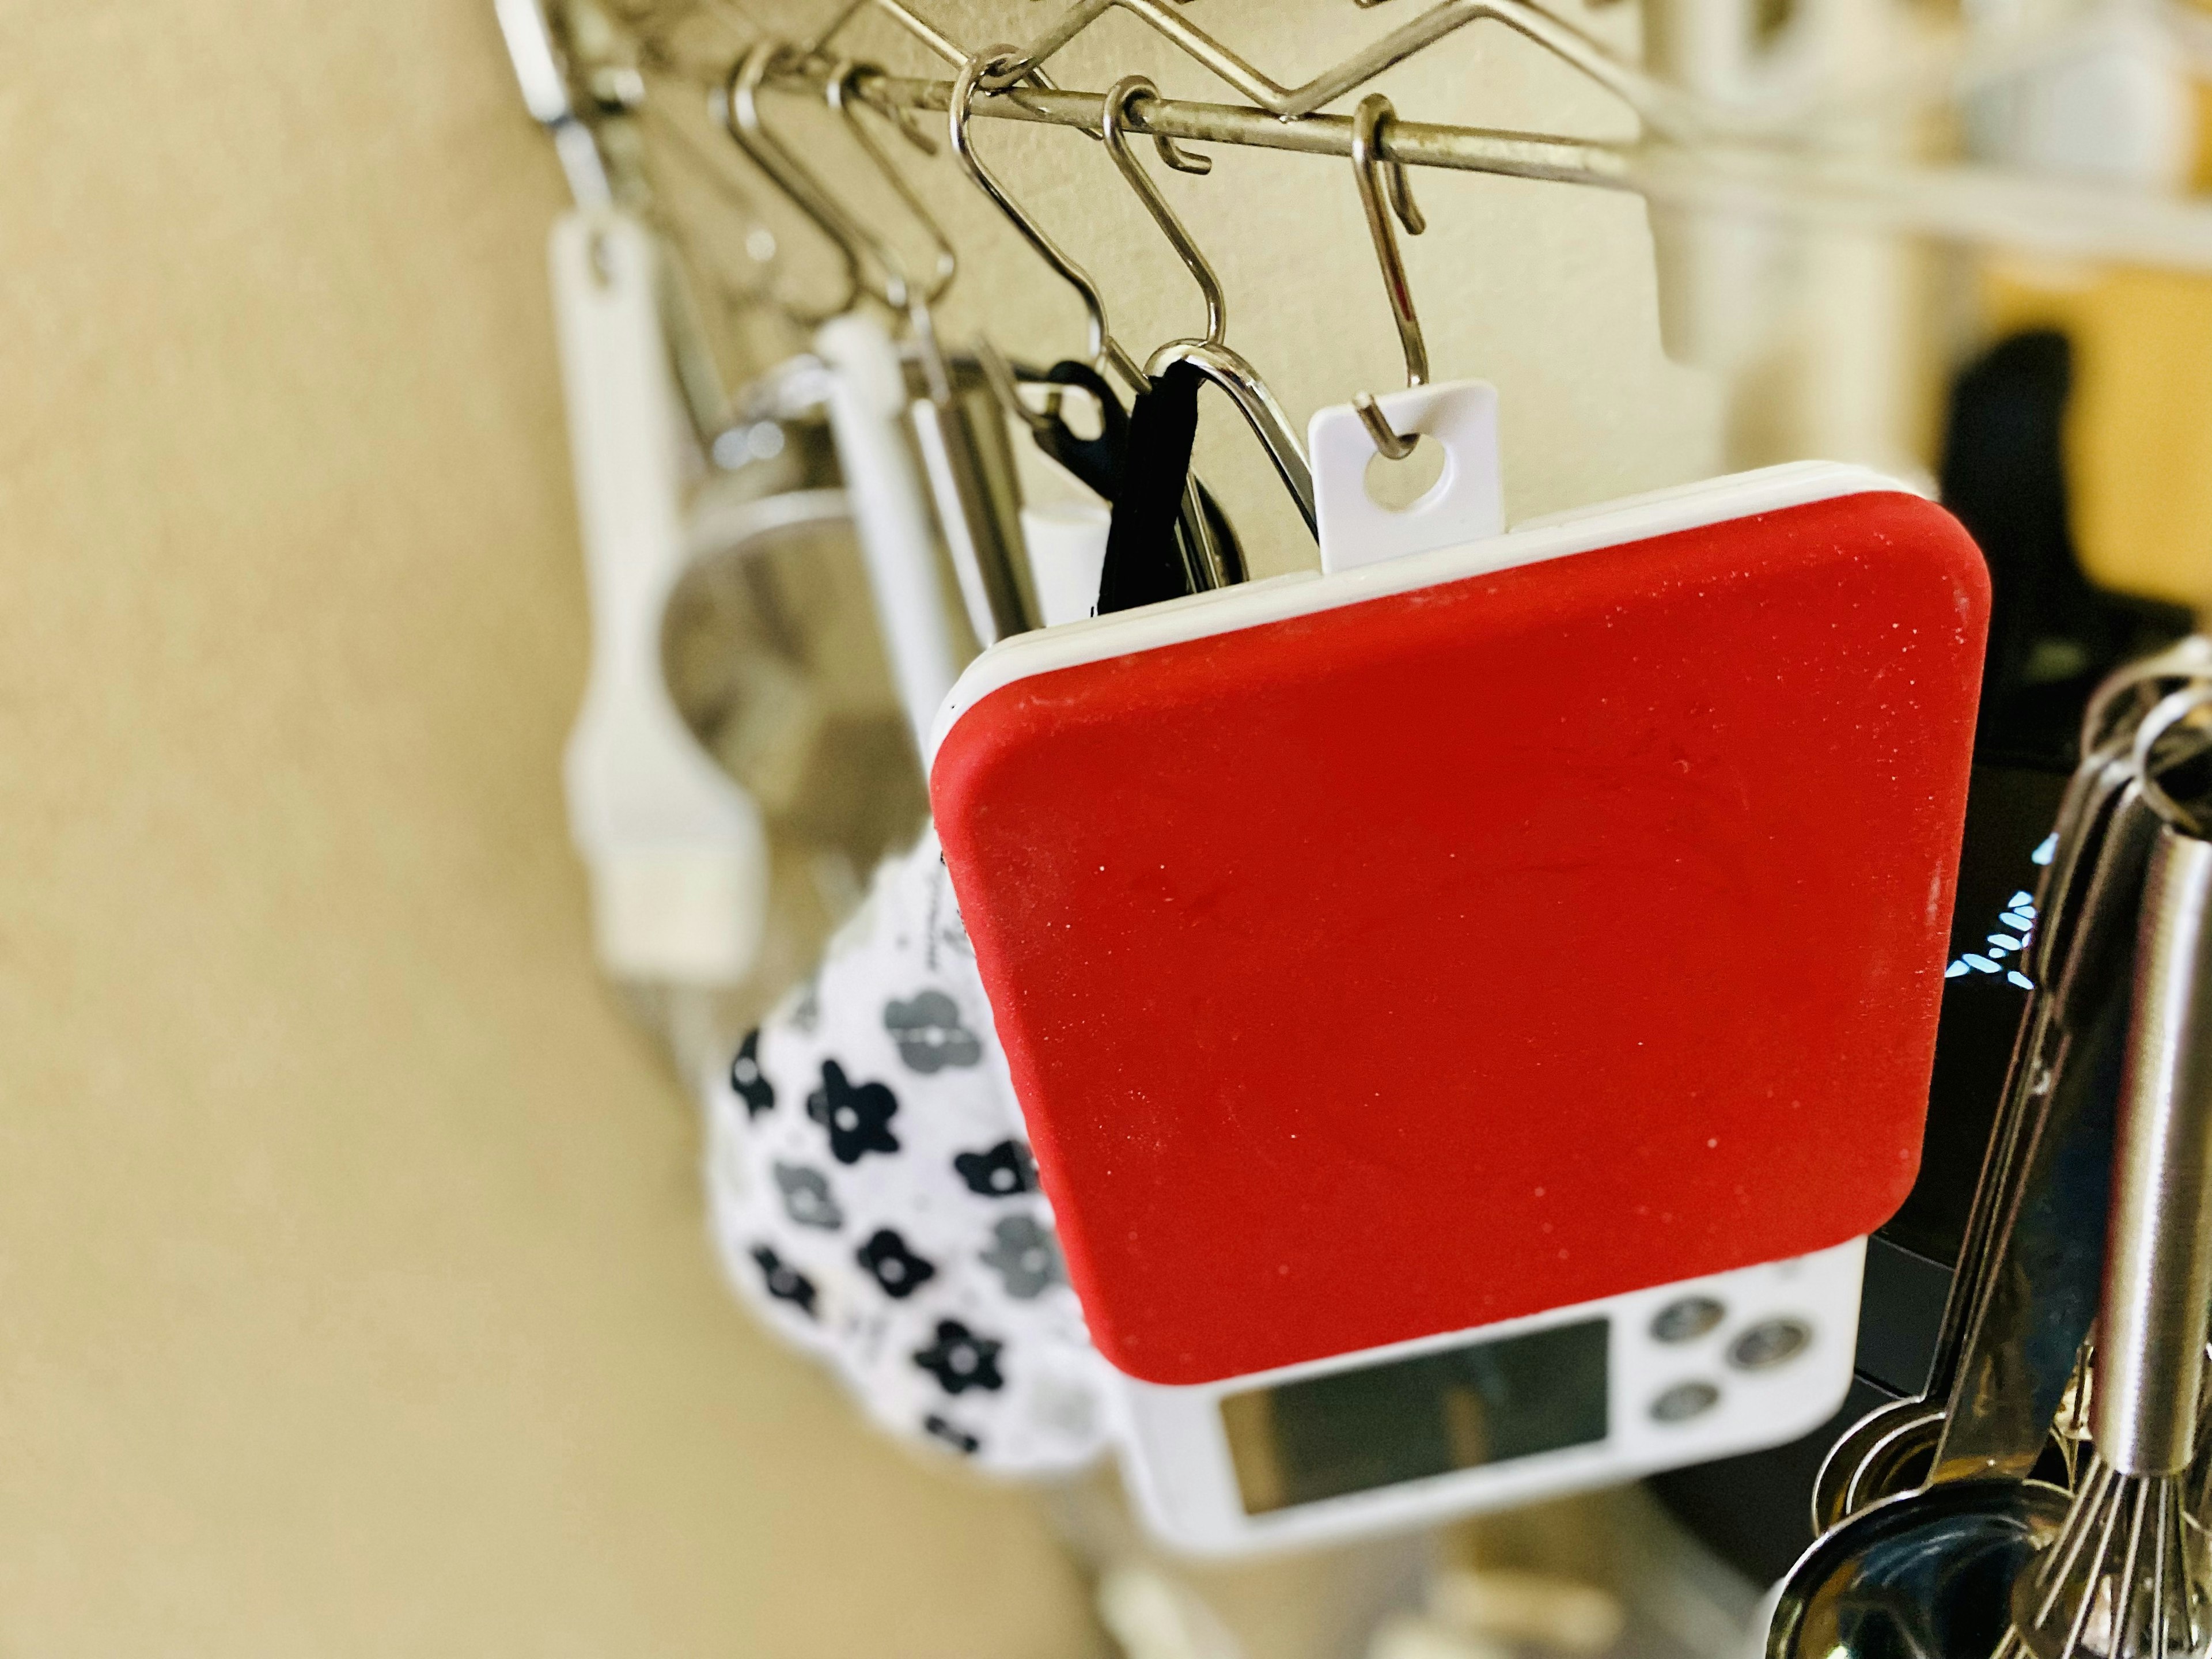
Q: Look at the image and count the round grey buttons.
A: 3